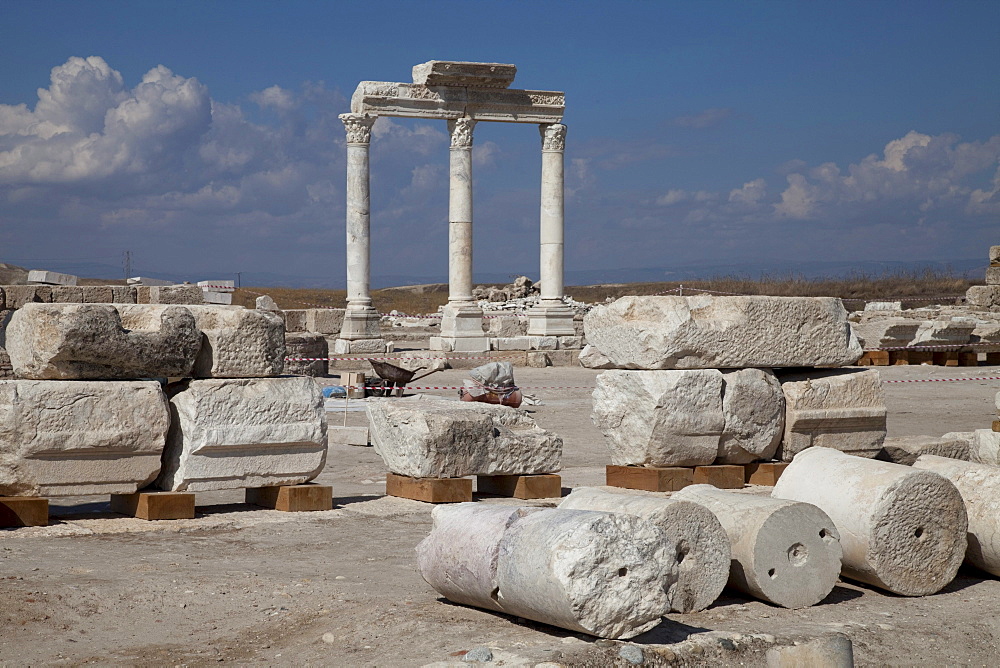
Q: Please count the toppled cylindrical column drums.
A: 5